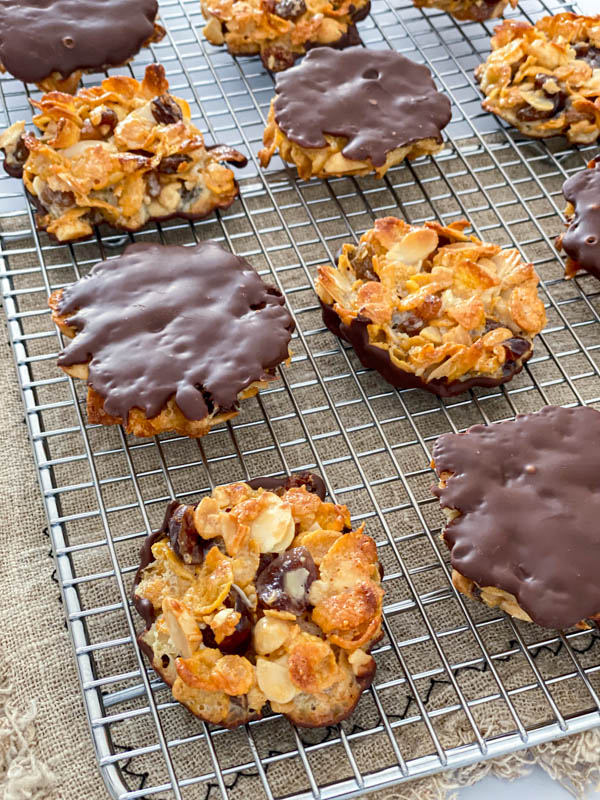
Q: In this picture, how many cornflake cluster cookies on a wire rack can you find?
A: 11